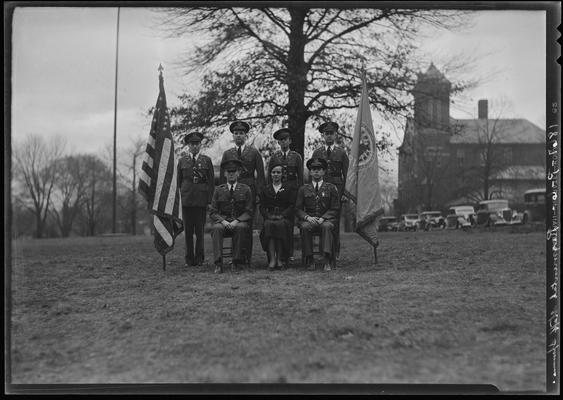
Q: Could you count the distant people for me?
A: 0